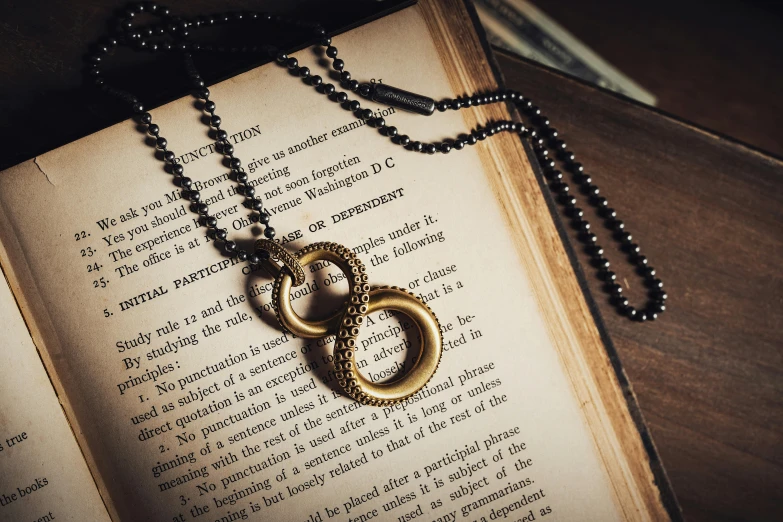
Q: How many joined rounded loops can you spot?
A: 2